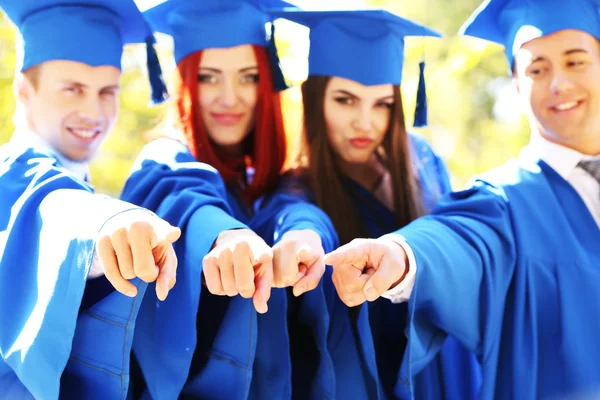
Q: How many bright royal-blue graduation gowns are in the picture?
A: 4